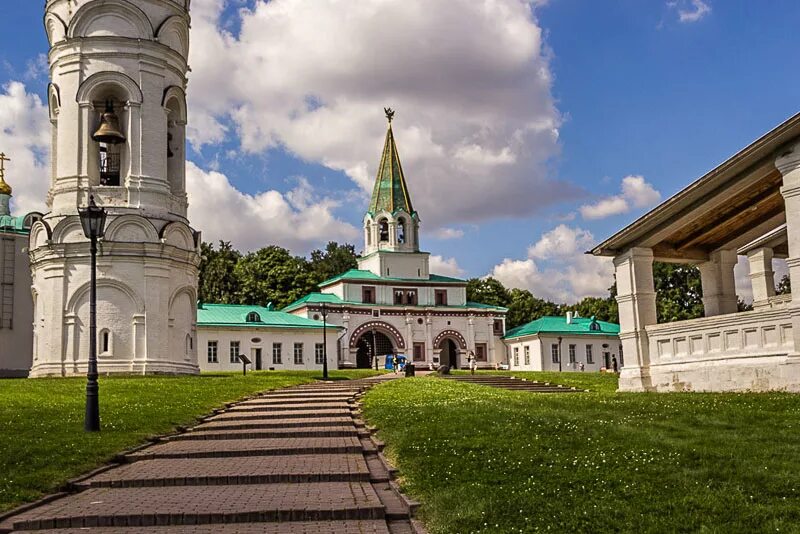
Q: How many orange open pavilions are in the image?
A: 0